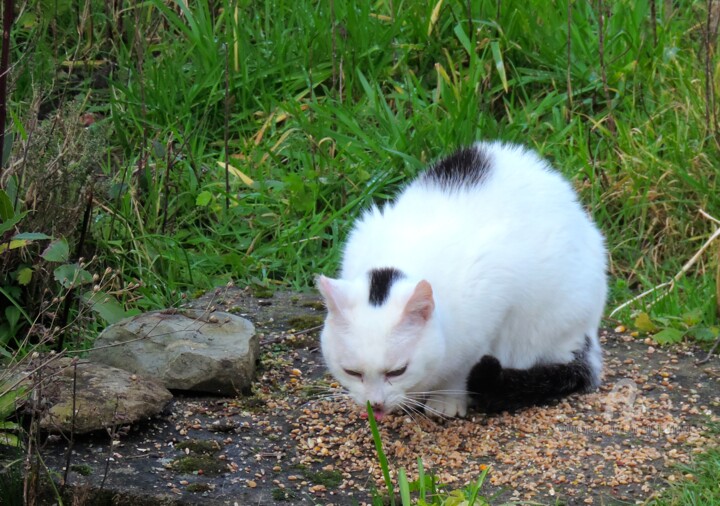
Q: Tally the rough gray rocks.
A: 2